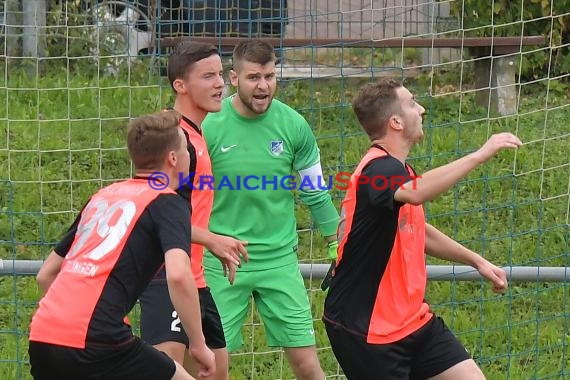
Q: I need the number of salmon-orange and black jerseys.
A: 3